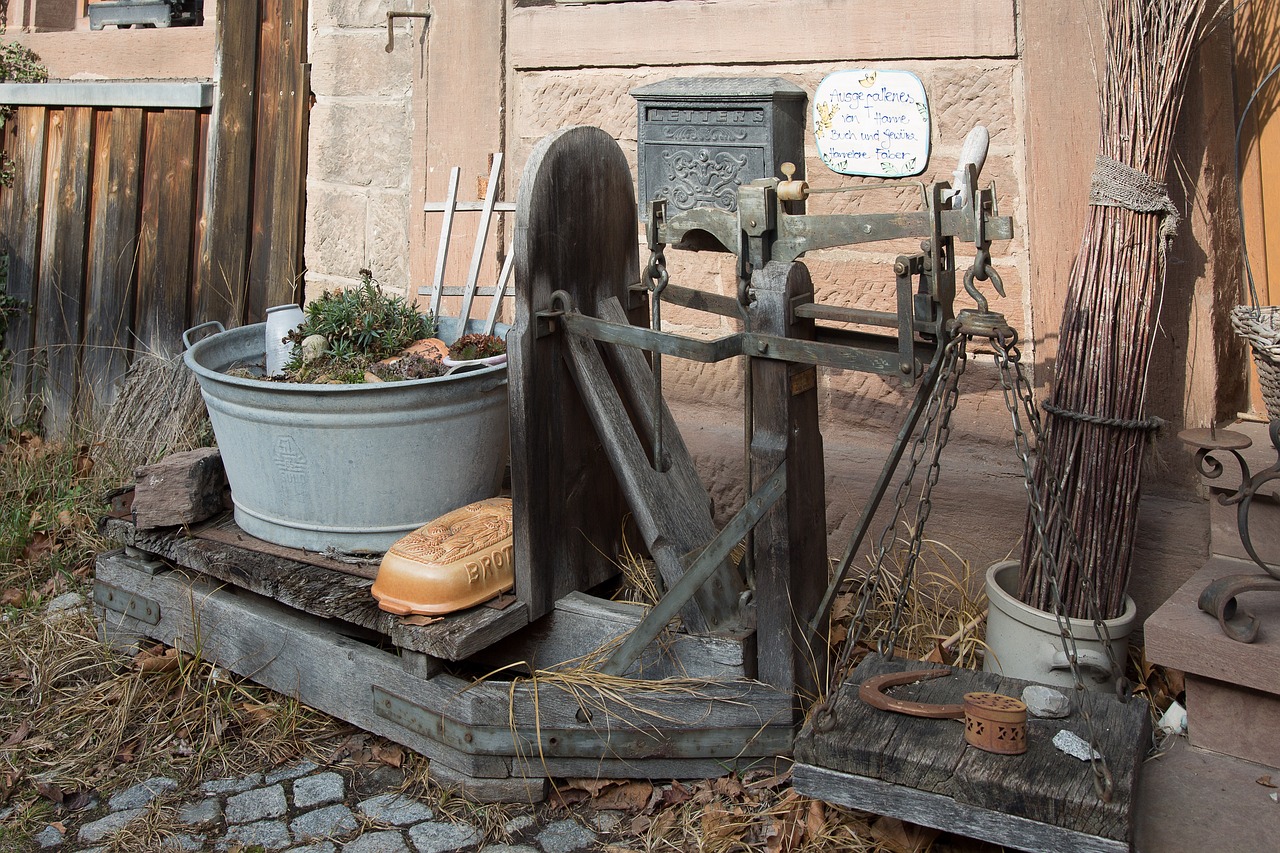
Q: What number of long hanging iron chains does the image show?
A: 4